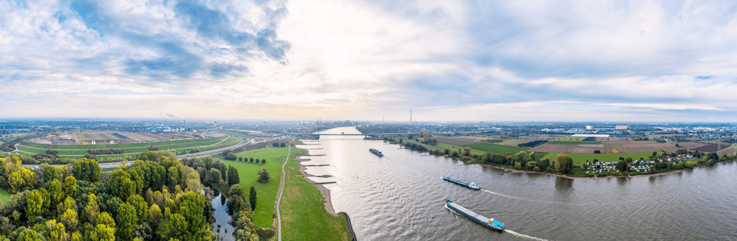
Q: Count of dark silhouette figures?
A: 0